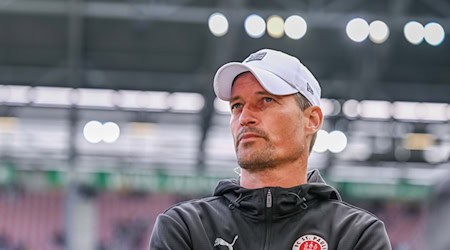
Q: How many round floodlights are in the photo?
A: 12